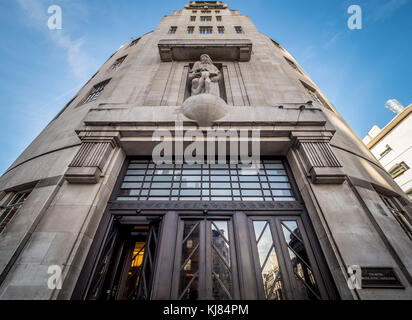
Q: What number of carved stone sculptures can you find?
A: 1